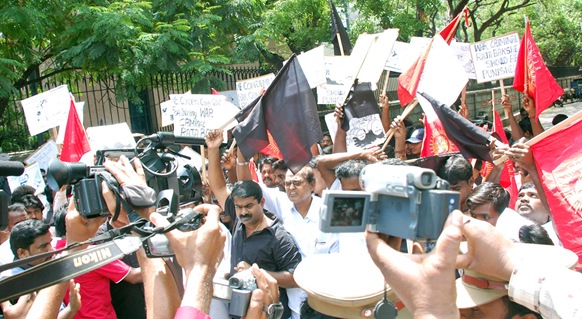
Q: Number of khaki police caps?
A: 2